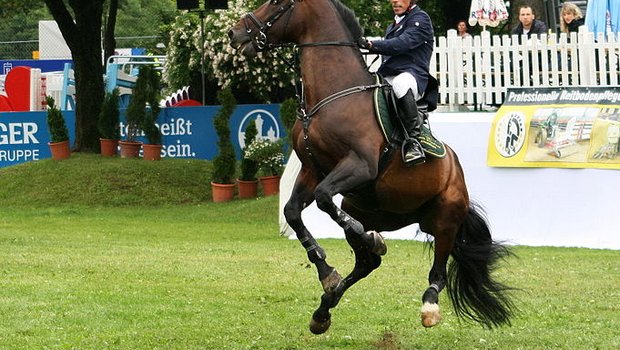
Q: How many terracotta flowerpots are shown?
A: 7